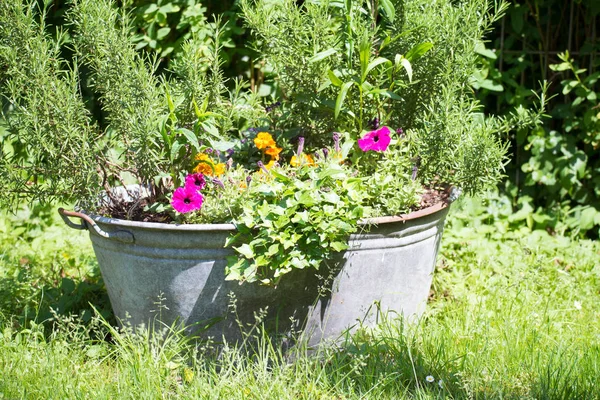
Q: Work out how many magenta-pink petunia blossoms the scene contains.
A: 3